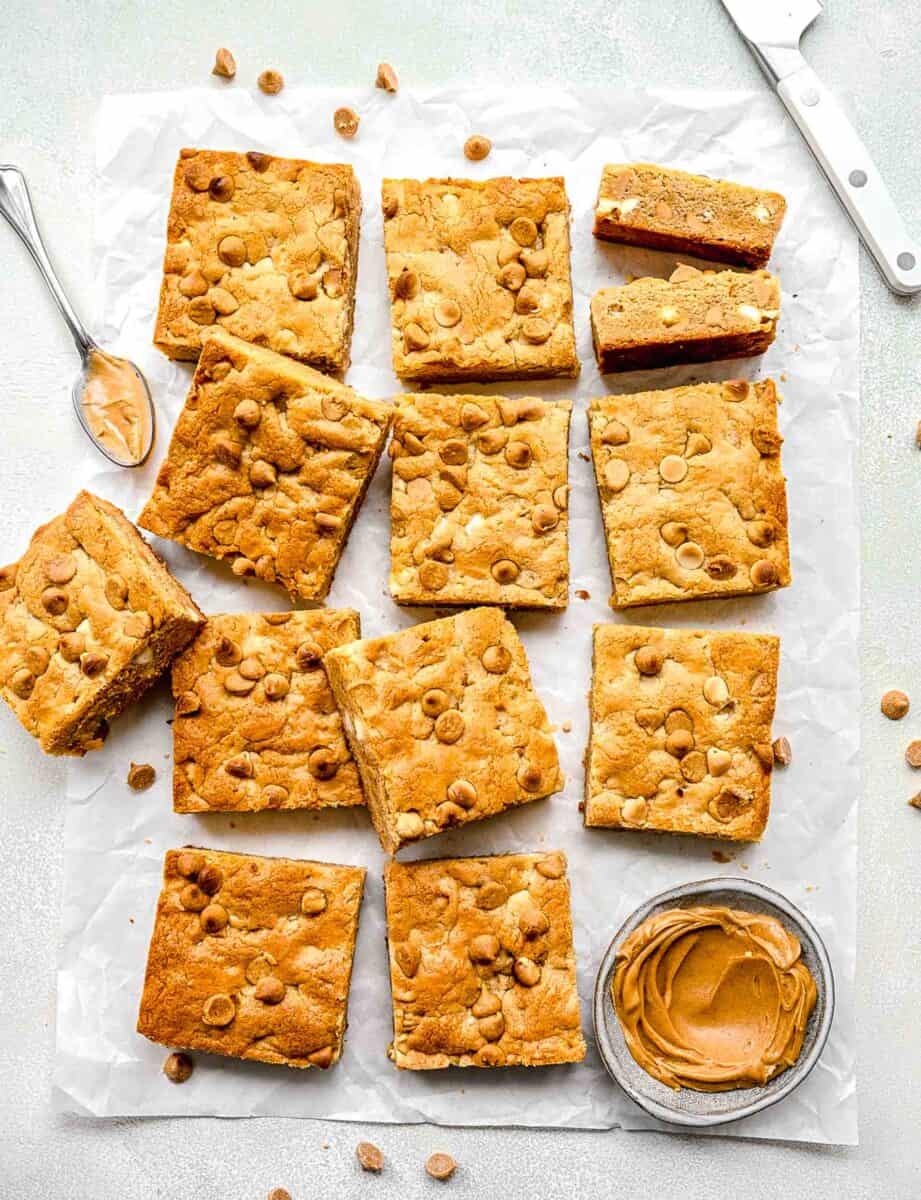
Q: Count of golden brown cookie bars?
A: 13